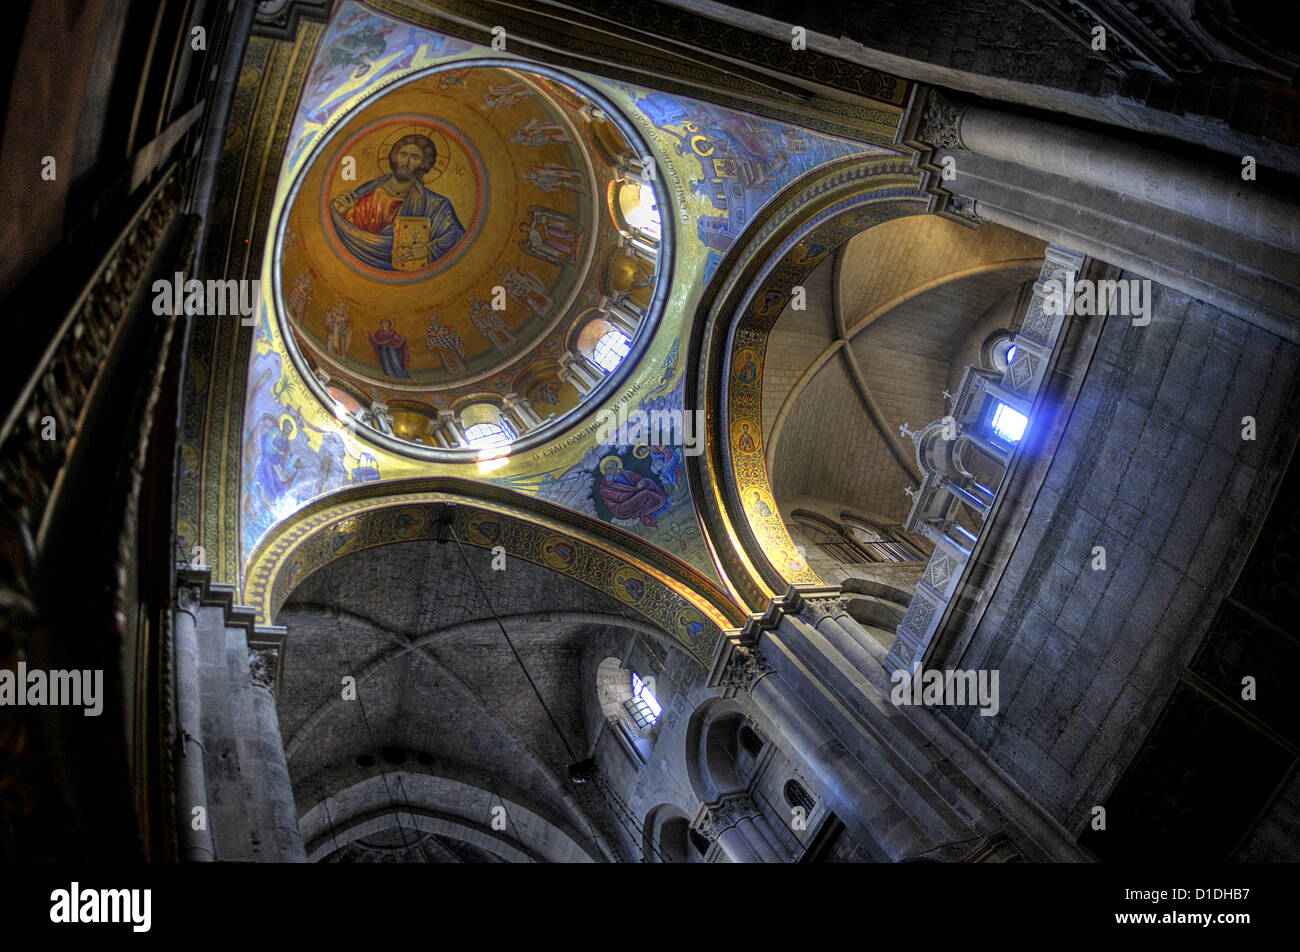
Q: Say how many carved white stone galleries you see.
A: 1